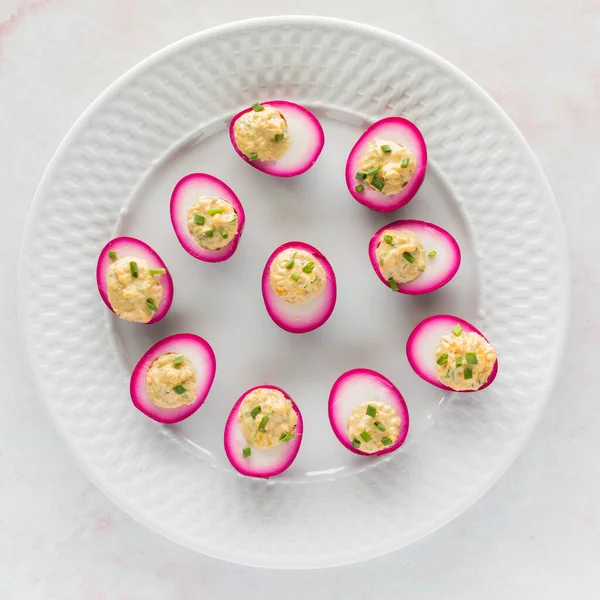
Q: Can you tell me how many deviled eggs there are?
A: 10